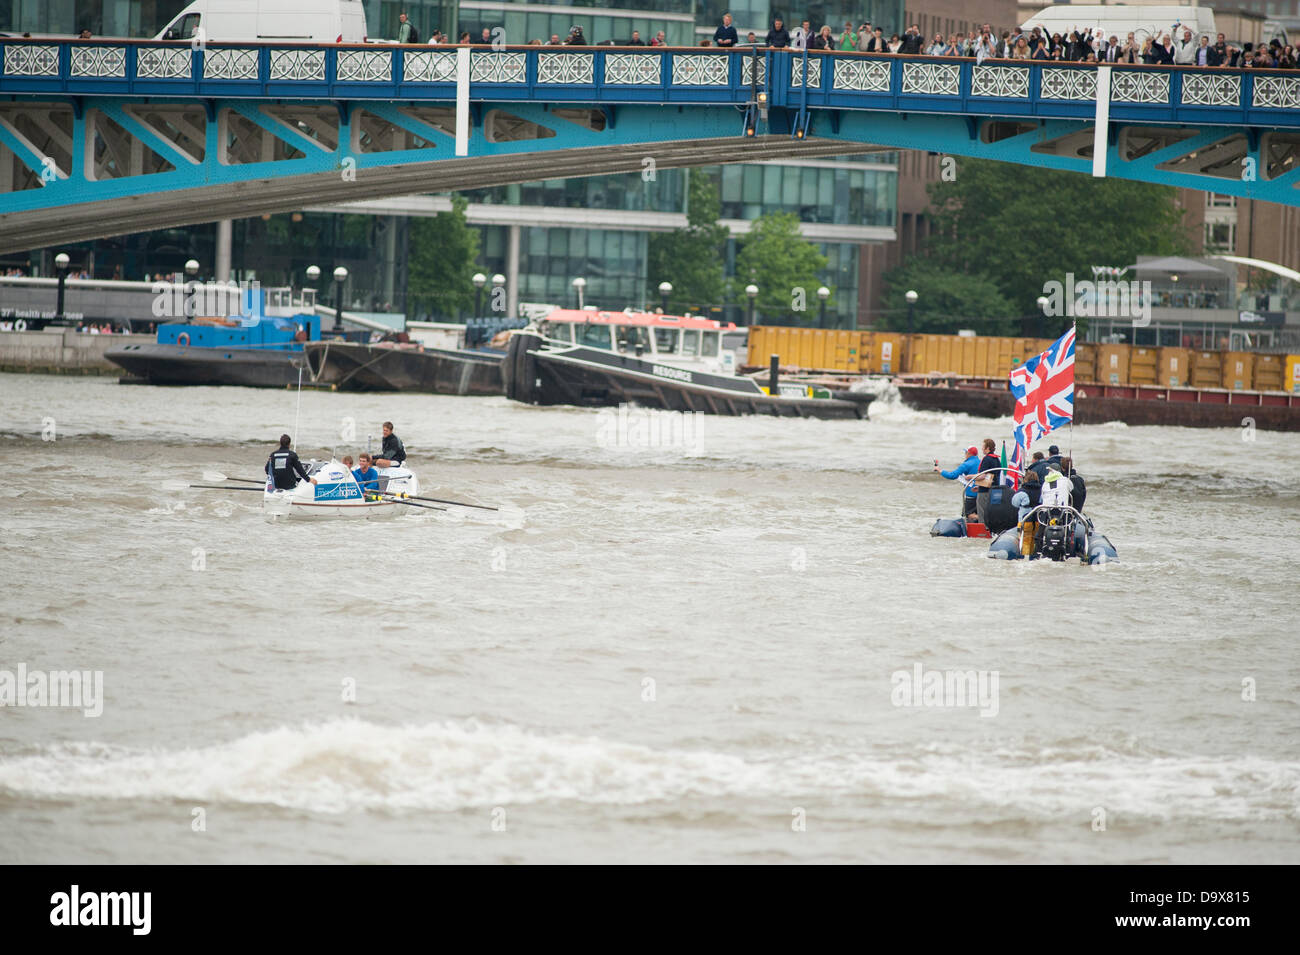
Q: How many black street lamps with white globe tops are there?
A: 12